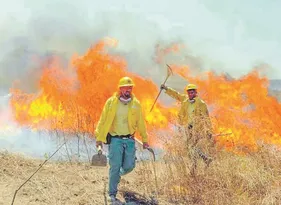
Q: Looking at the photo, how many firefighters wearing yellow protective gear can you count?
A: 2